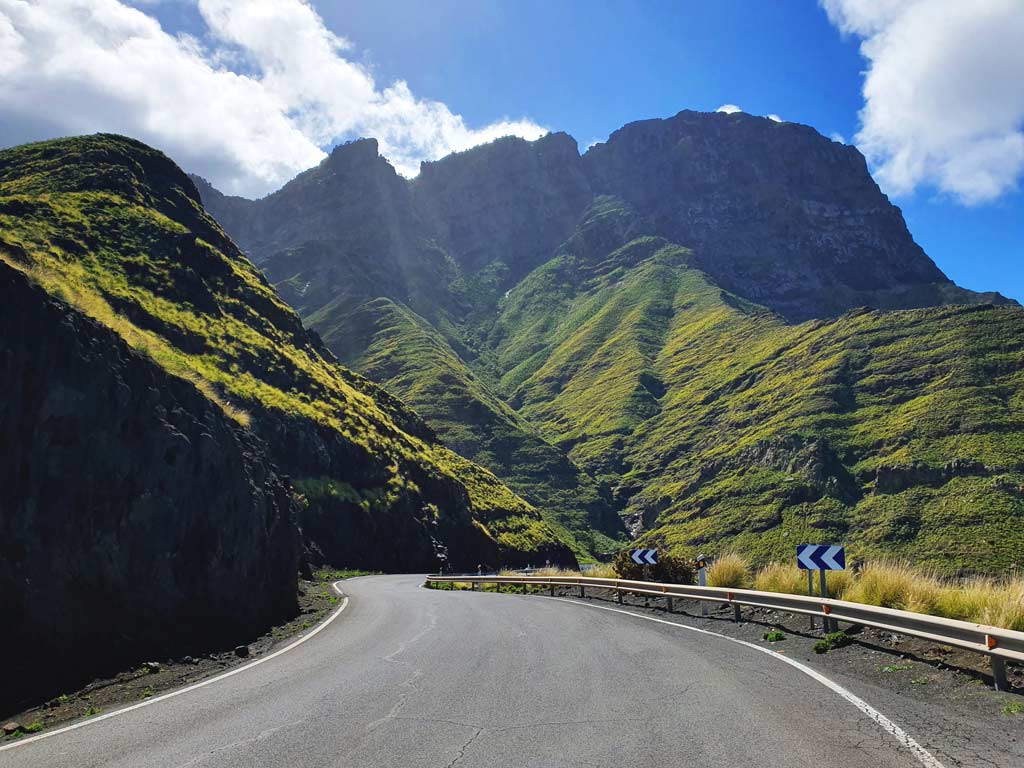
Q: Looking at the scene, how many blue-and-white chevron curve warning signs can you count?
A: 2